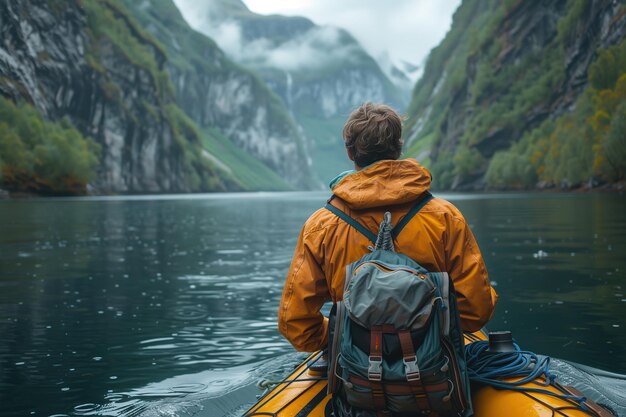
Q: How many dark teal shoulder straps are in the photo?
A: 2